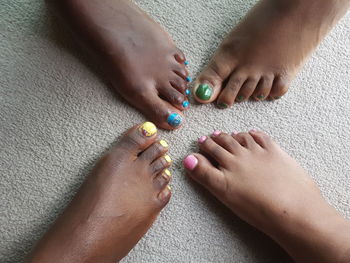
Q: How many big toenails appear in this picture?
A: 4